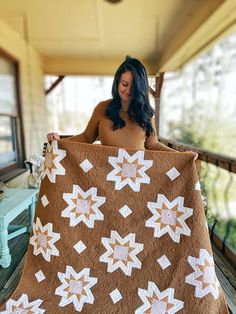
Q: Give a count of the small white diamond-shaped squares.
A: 8